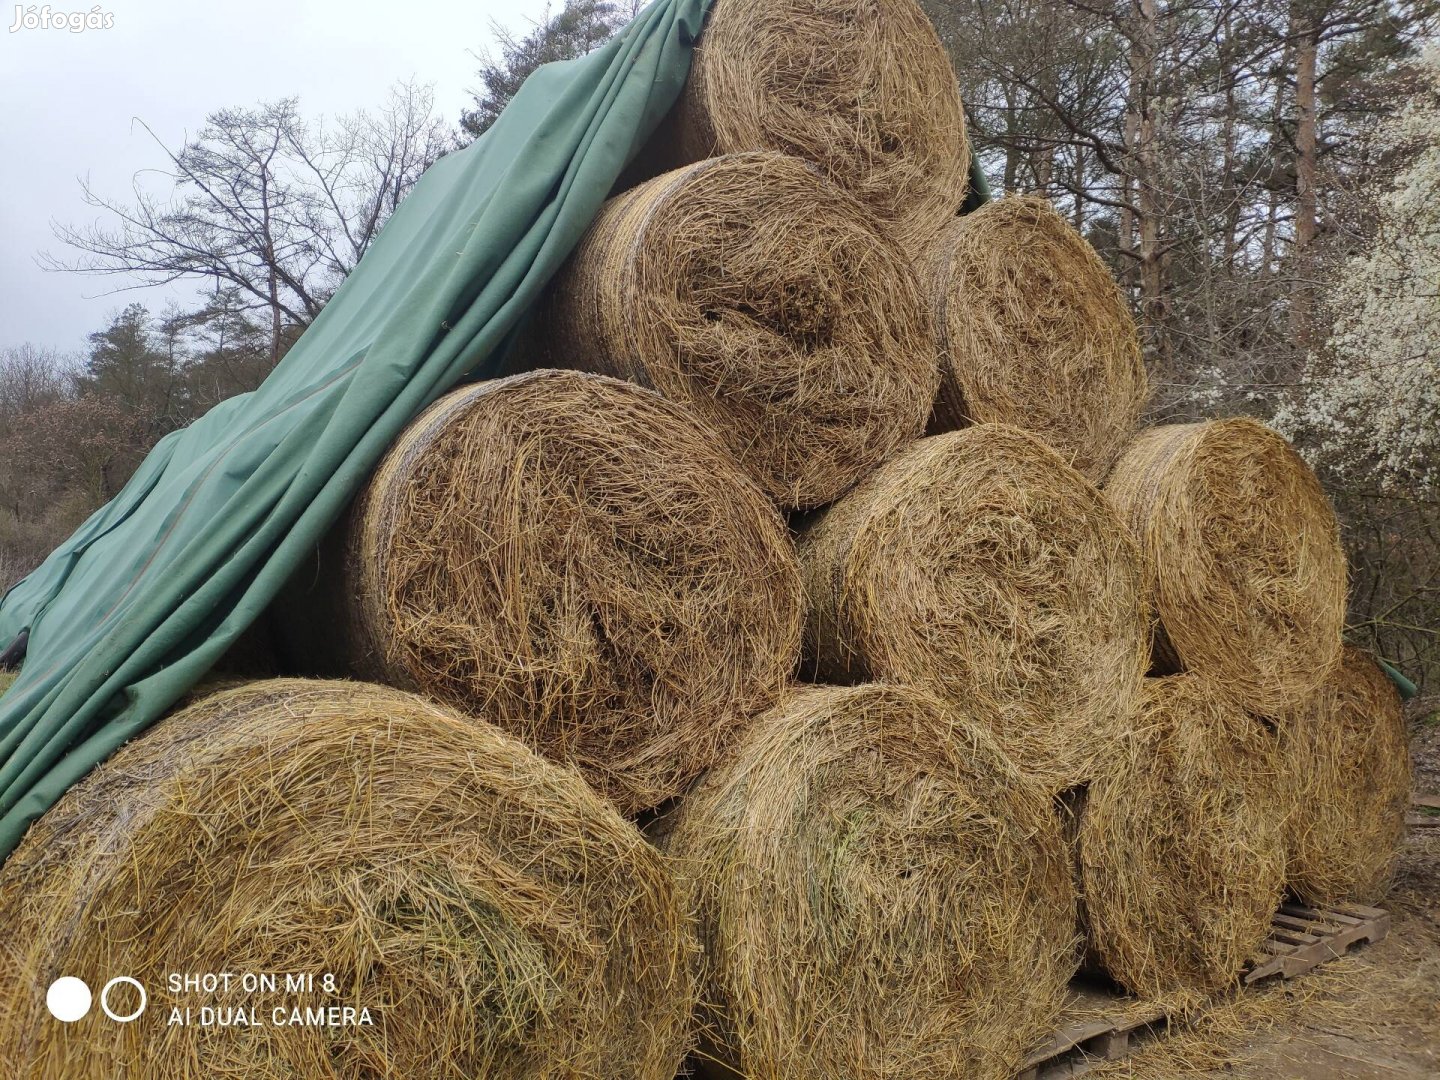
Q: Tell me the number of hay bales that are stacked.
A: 10